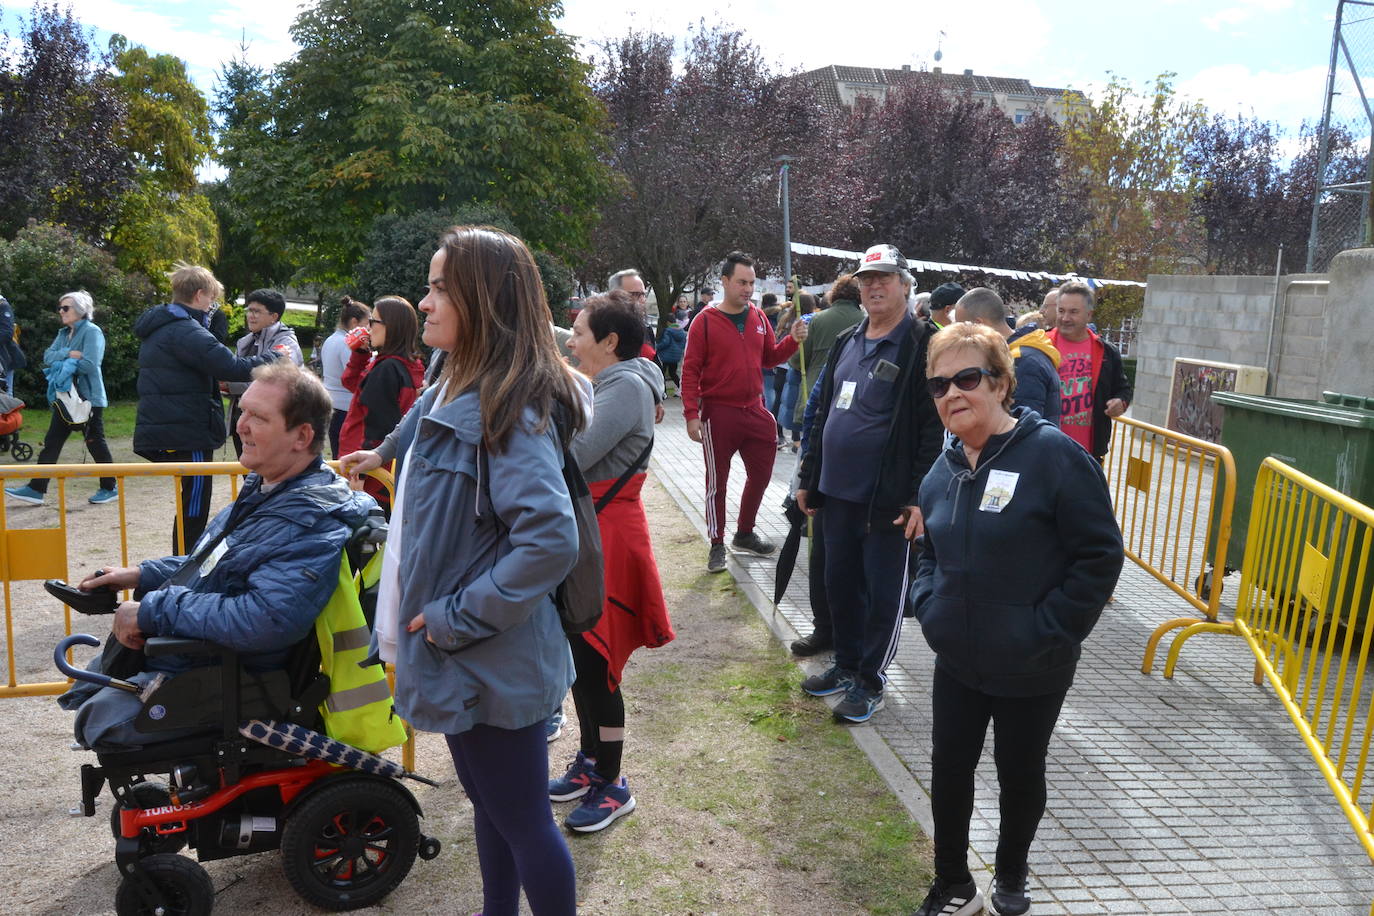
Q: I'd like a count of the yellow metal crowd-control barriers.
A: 3